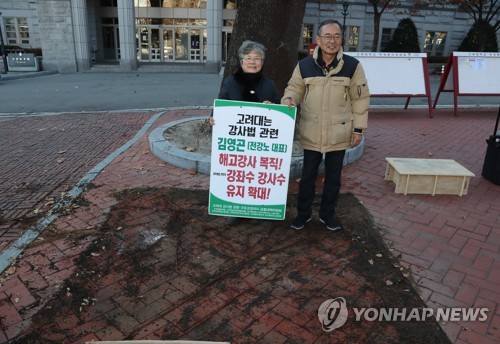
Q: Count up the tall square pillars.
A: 3